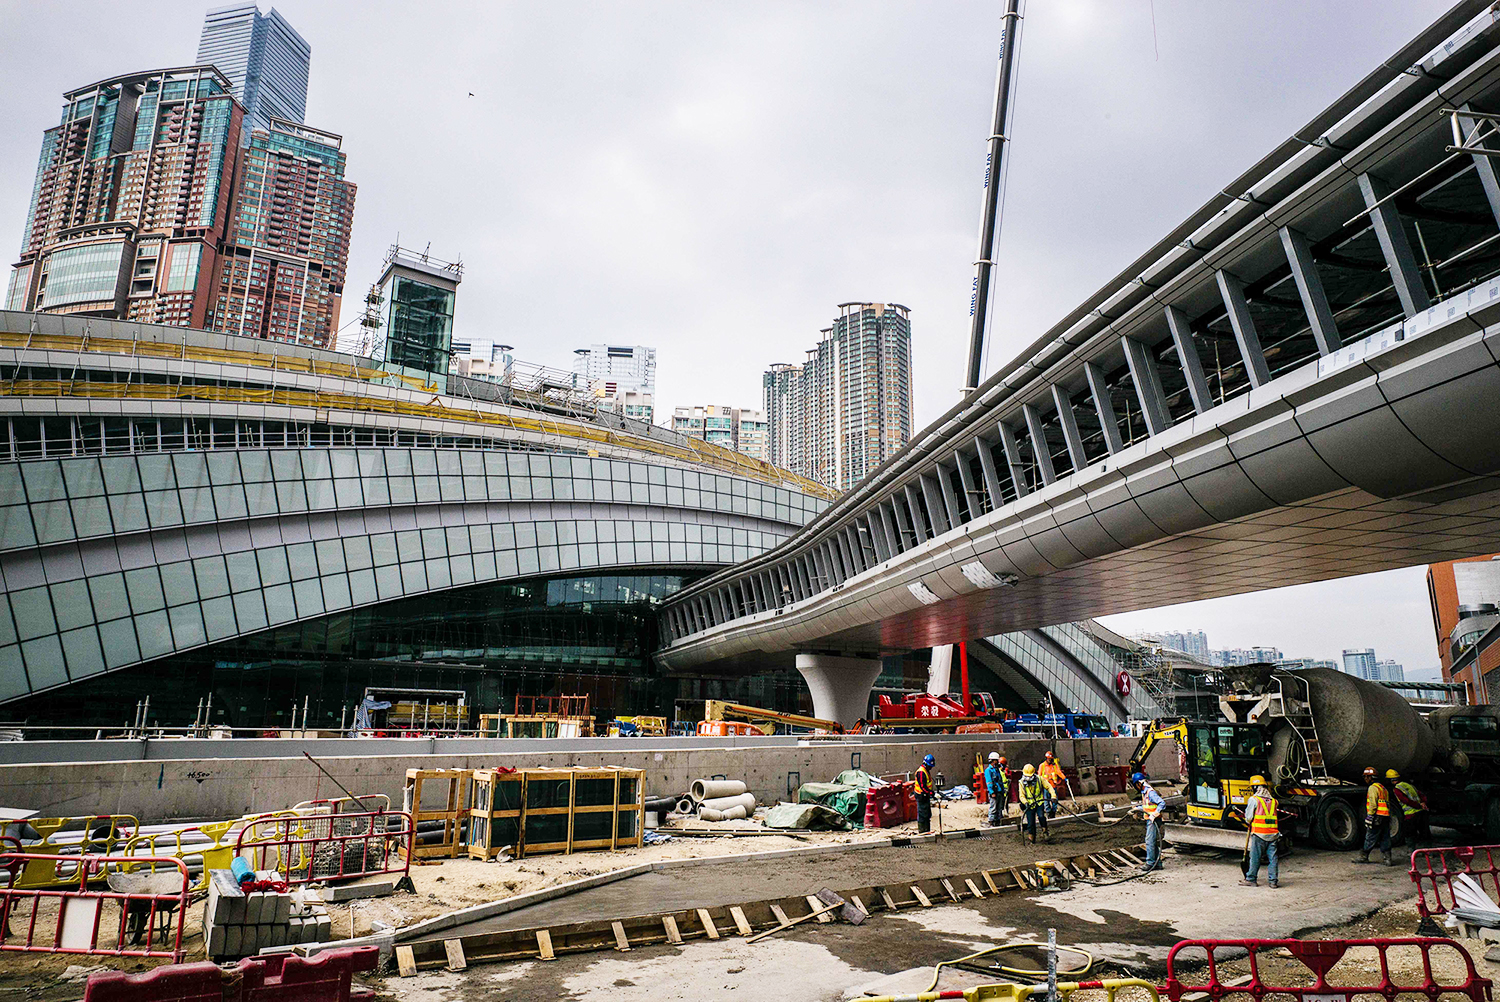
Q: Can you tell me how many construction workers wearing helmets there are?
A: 9